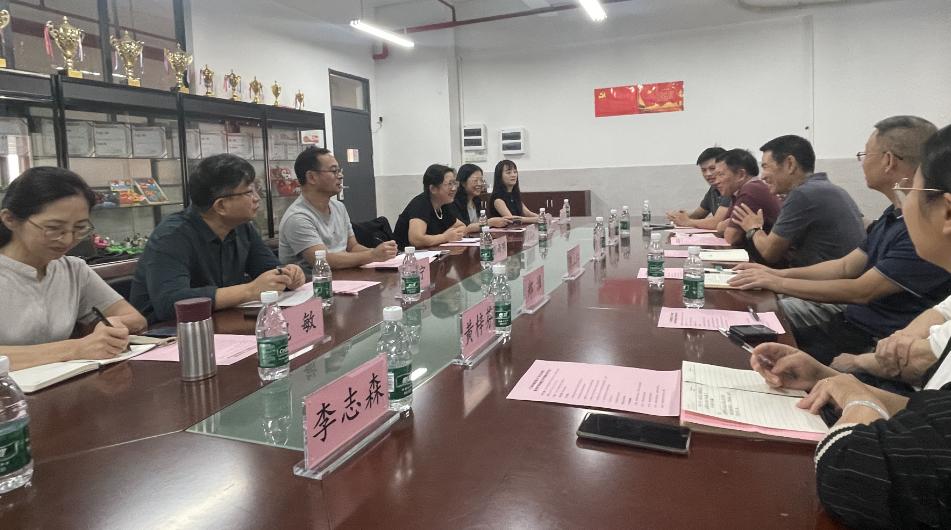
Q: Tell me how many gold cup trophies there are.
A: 9